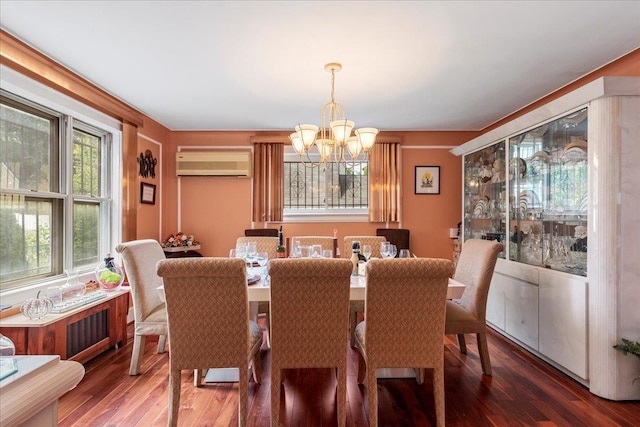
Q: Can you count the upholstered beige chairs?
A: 8